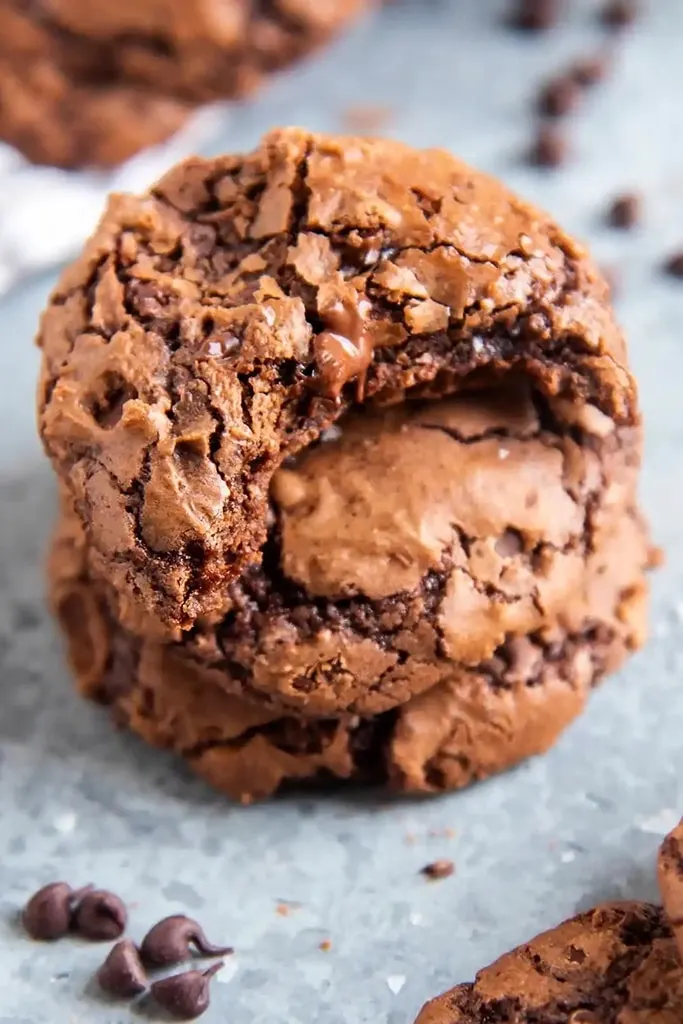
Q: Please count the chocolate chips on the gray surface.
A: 12